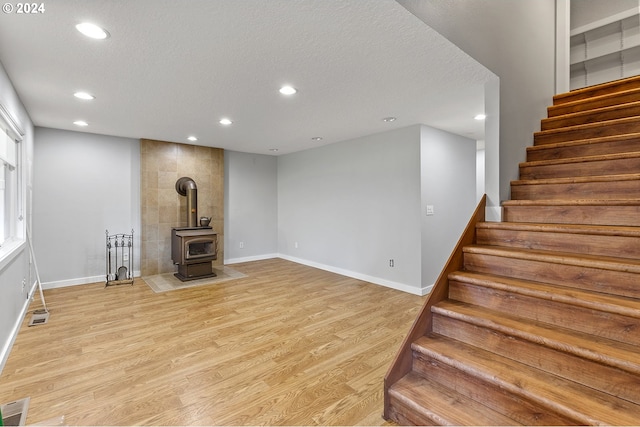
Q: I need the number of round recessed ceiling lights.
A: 10